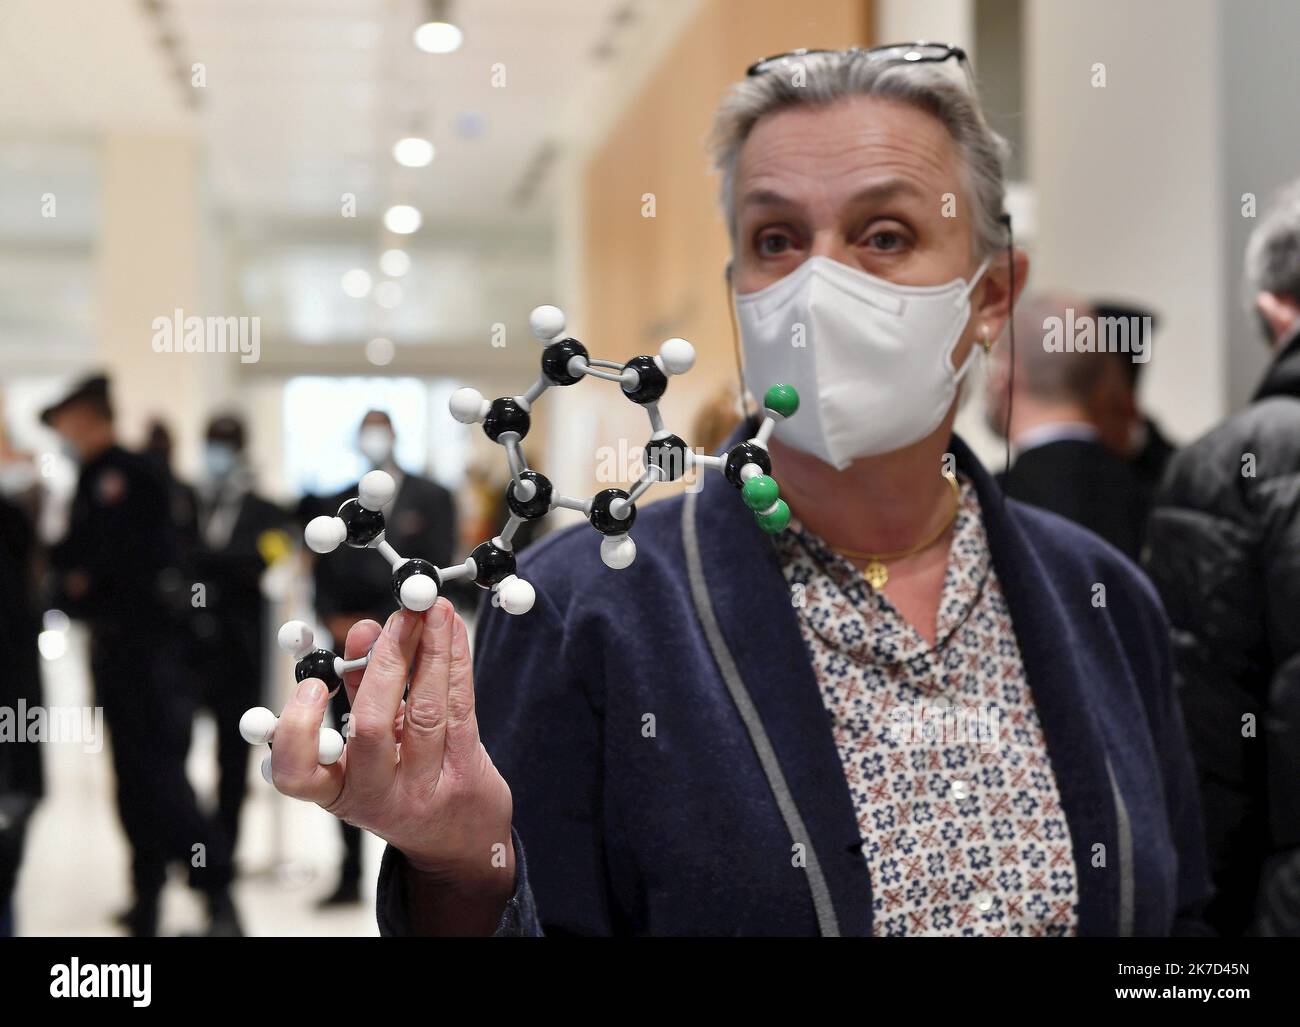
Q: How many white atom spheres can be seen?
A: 12